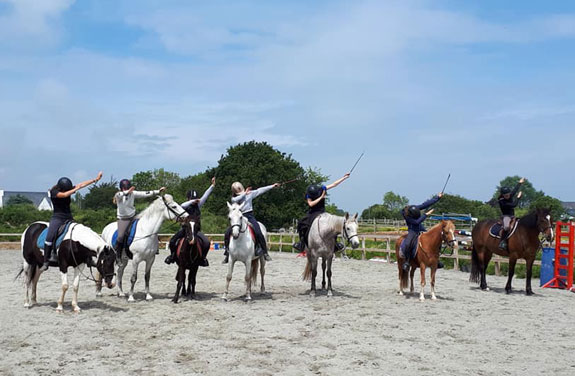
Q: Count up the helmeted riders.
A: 7